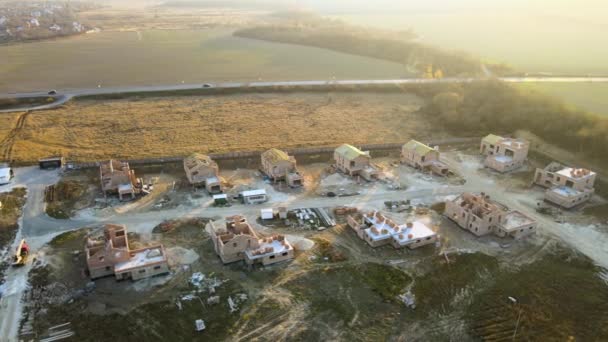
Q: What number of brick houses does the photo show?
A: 11